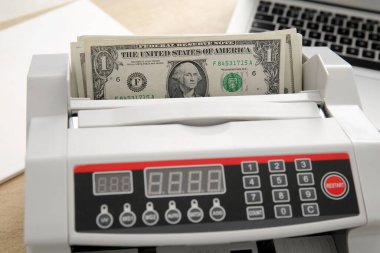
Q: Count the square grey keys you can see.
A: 12